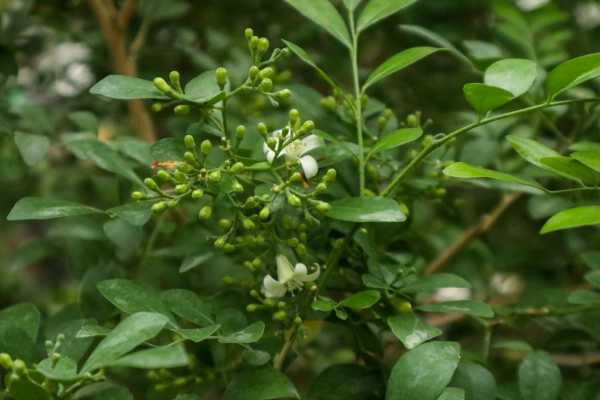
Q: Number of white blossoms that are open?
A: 2